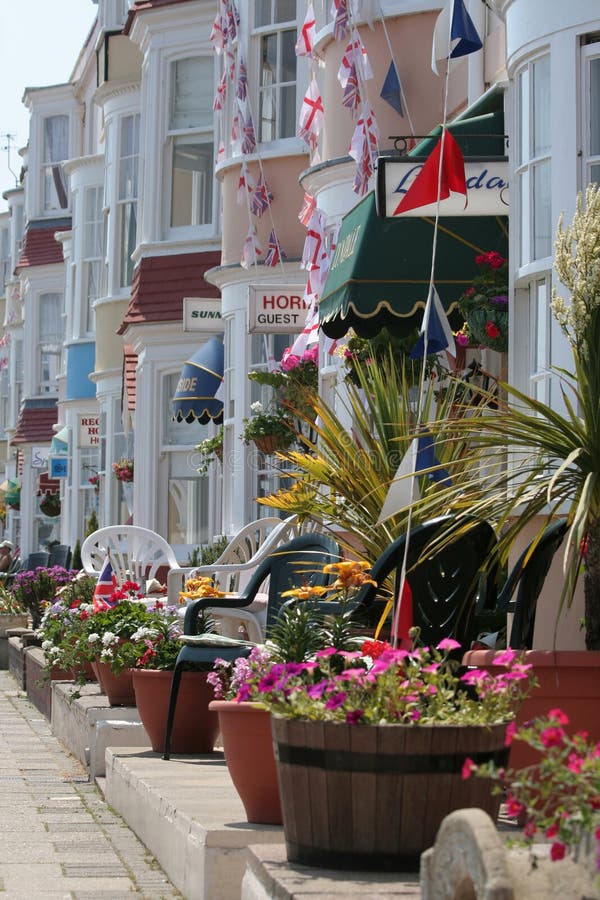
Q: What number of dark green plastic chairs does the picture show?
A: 3